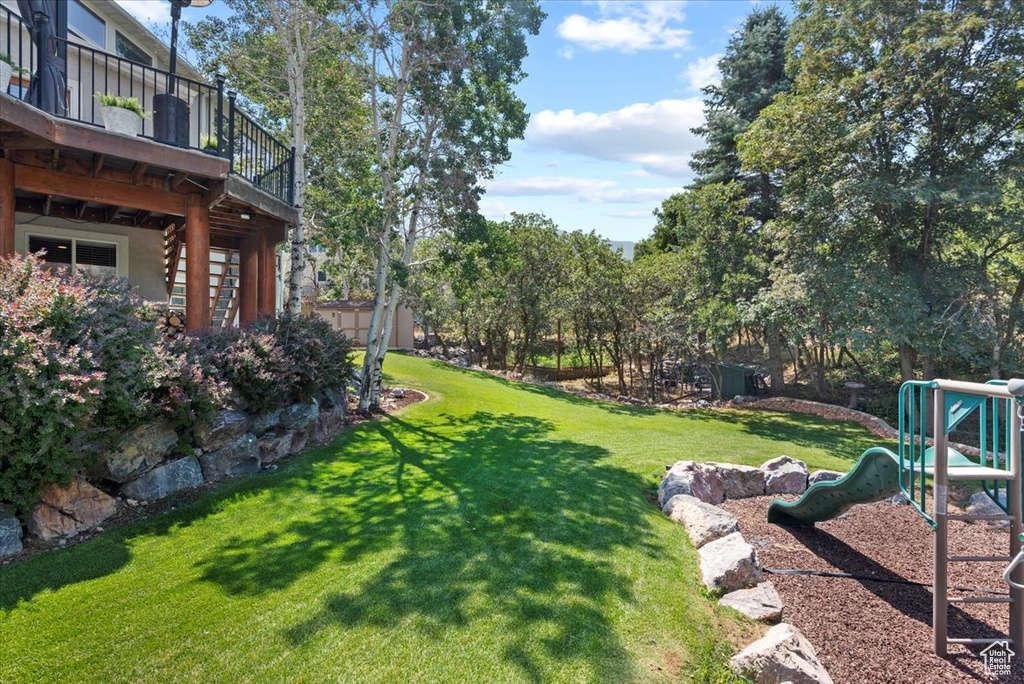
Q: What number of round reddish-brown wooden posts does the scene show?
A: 4